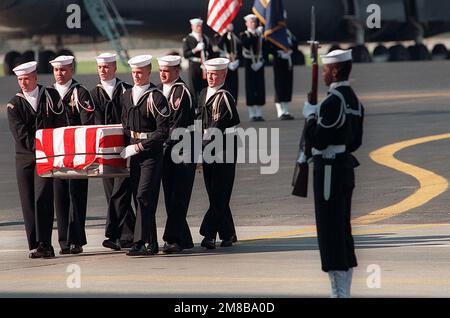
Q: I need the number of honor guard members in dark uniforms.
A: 11